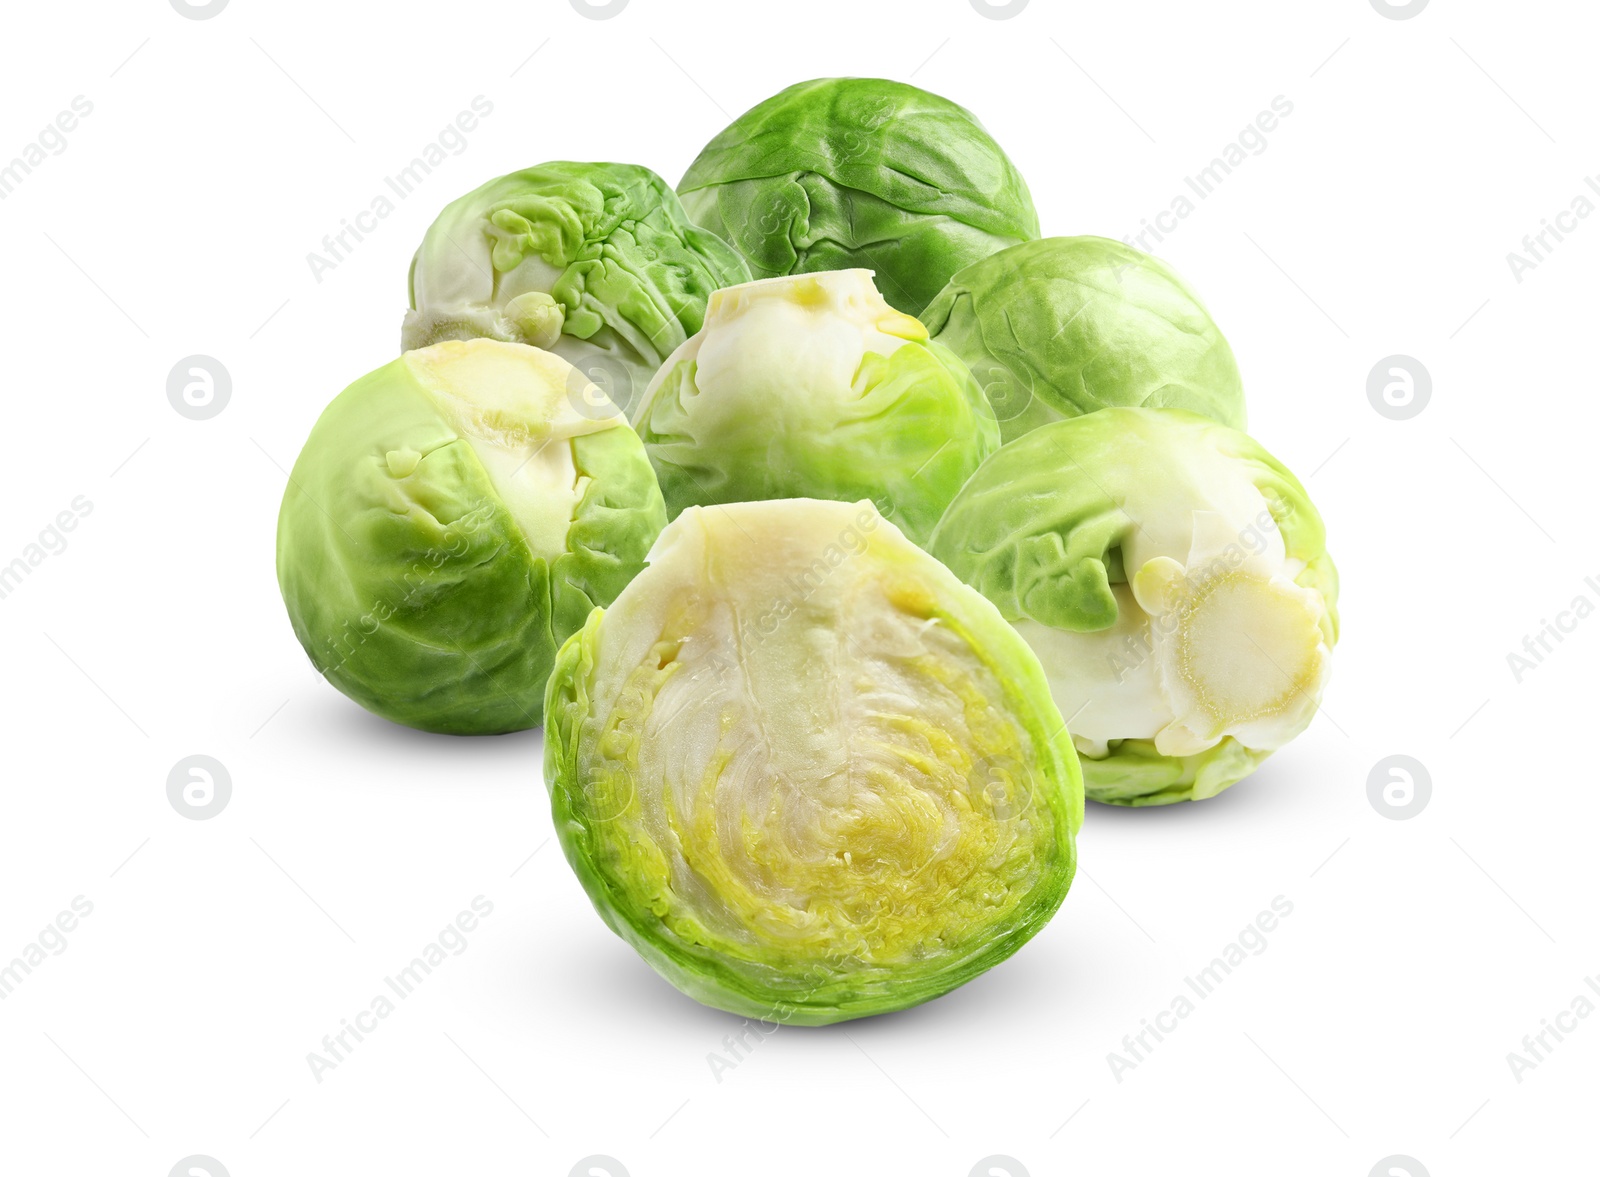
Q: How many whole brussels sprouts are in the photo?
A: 6